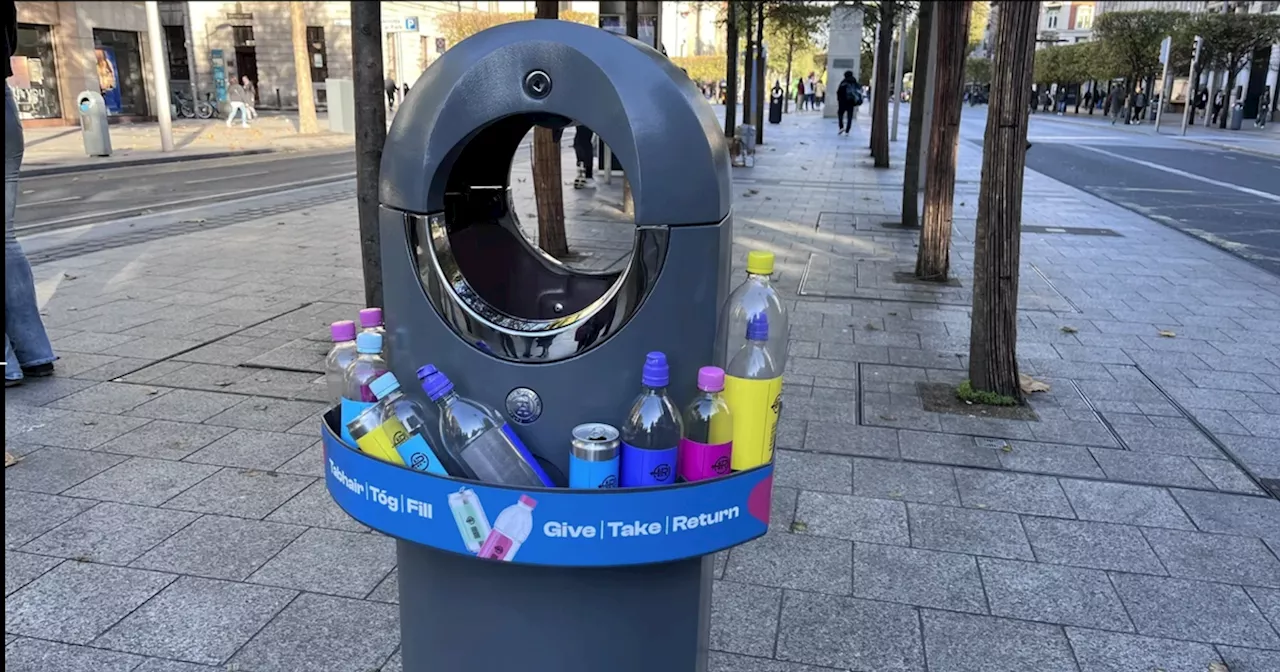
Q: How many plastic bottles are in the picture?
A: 9